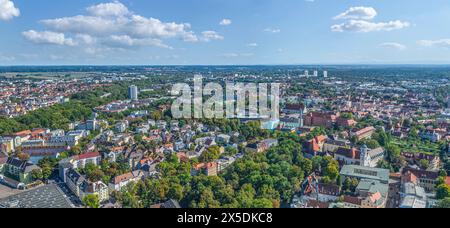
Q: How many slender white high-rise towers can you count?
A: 4